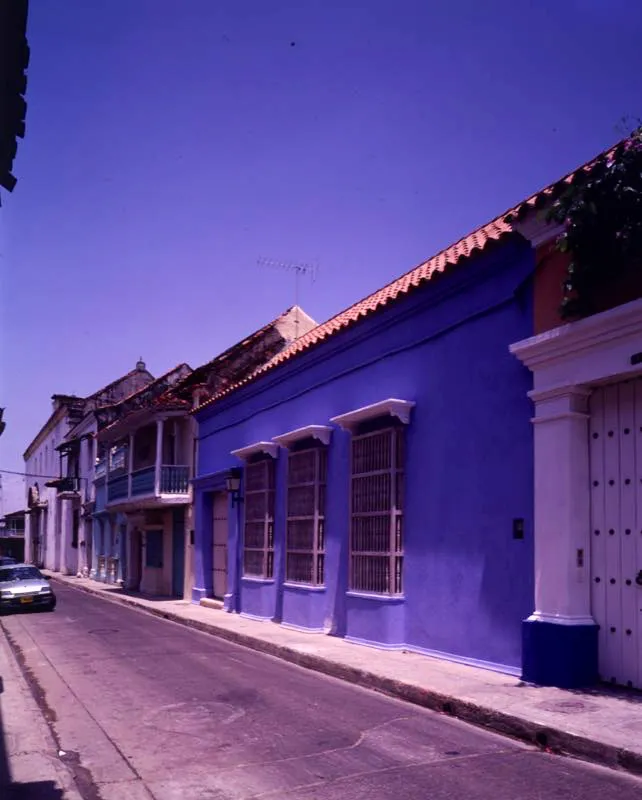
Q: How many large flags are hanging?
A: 0